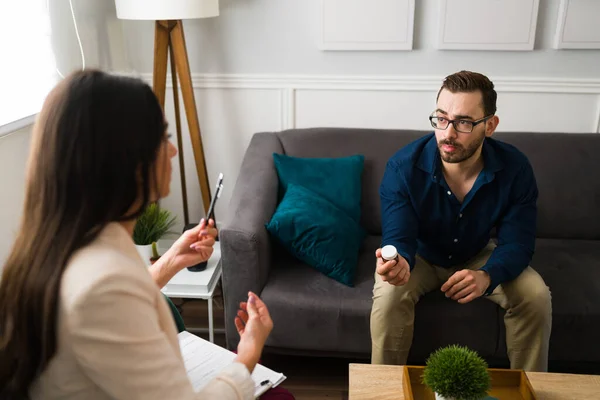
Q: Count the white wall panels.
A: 3